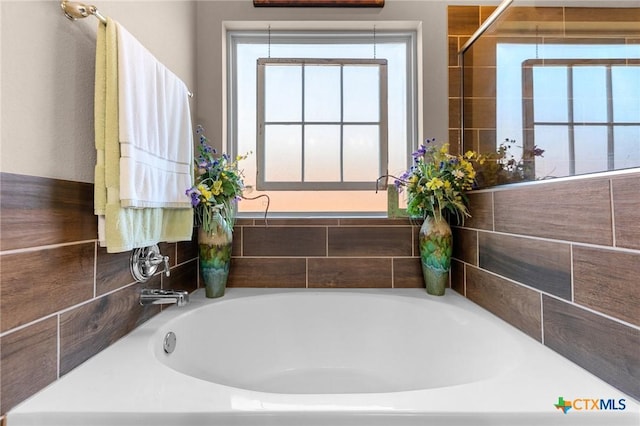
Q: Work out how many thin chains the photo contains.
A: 2